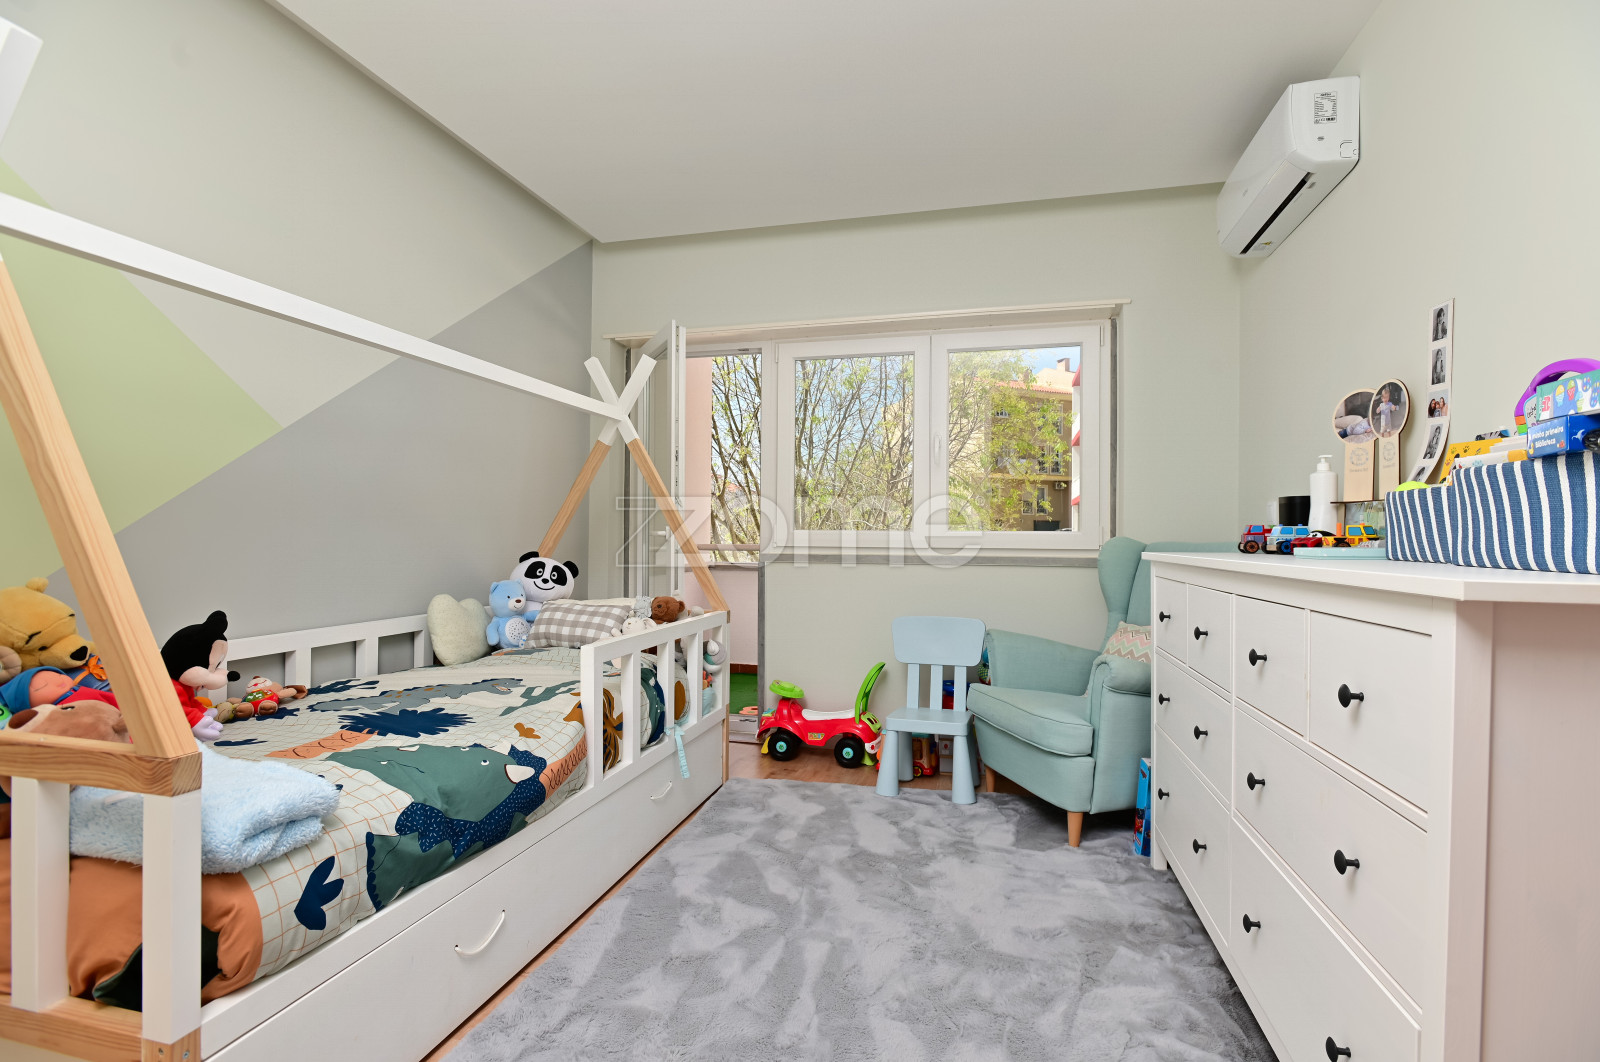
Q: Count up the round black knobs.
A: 12